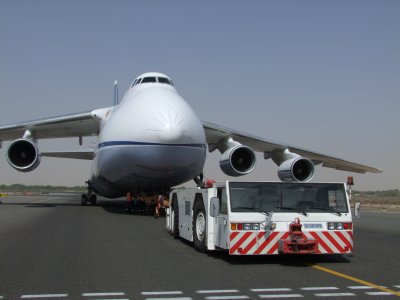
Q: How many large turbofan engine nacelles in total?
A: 3